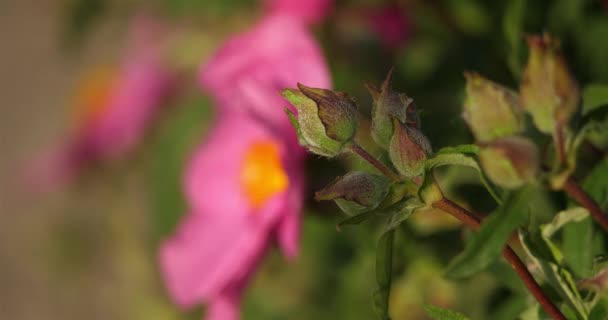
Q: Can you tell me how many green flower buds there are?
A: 7